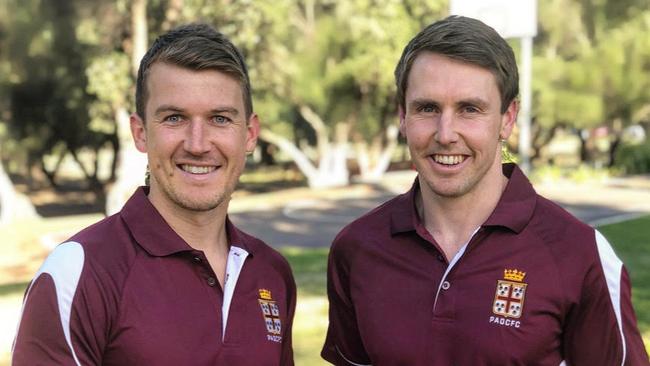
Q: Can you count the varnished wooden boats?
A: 0